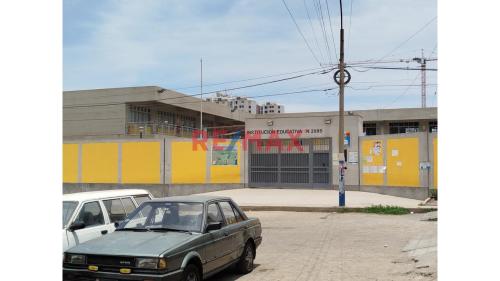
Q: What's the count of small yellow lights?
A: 2